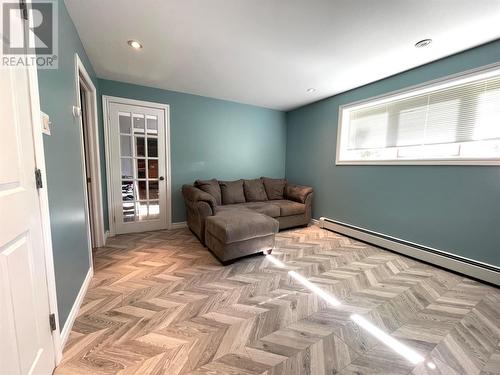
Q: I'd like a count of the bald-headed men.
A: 0